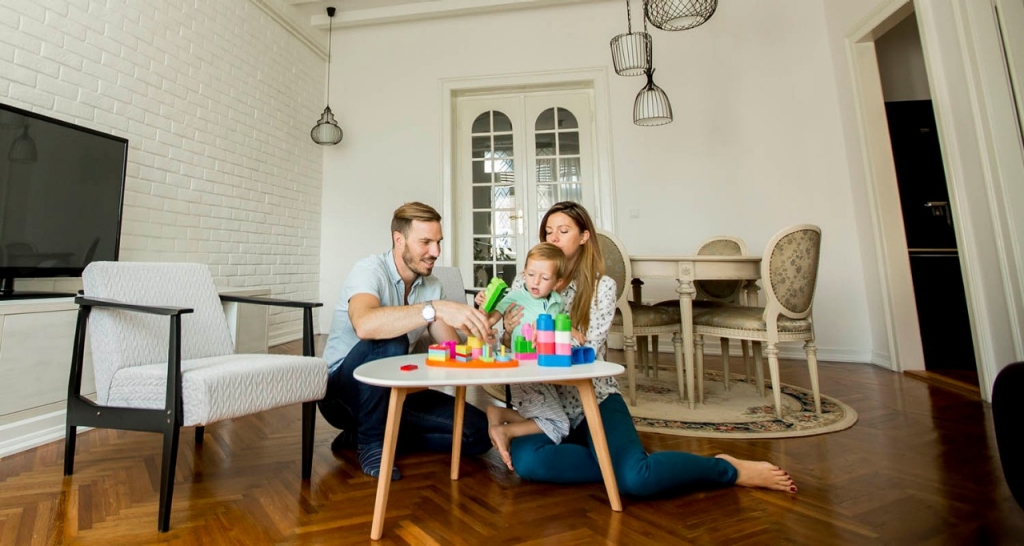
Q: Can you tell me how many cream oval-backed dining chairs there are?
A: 3